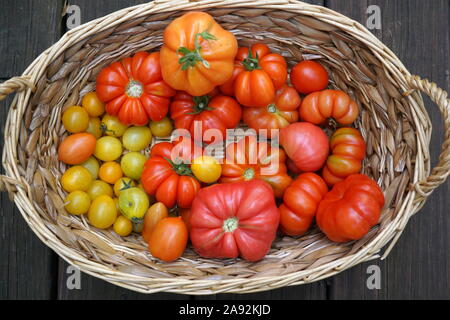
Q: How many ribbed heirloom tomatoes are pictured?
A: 12